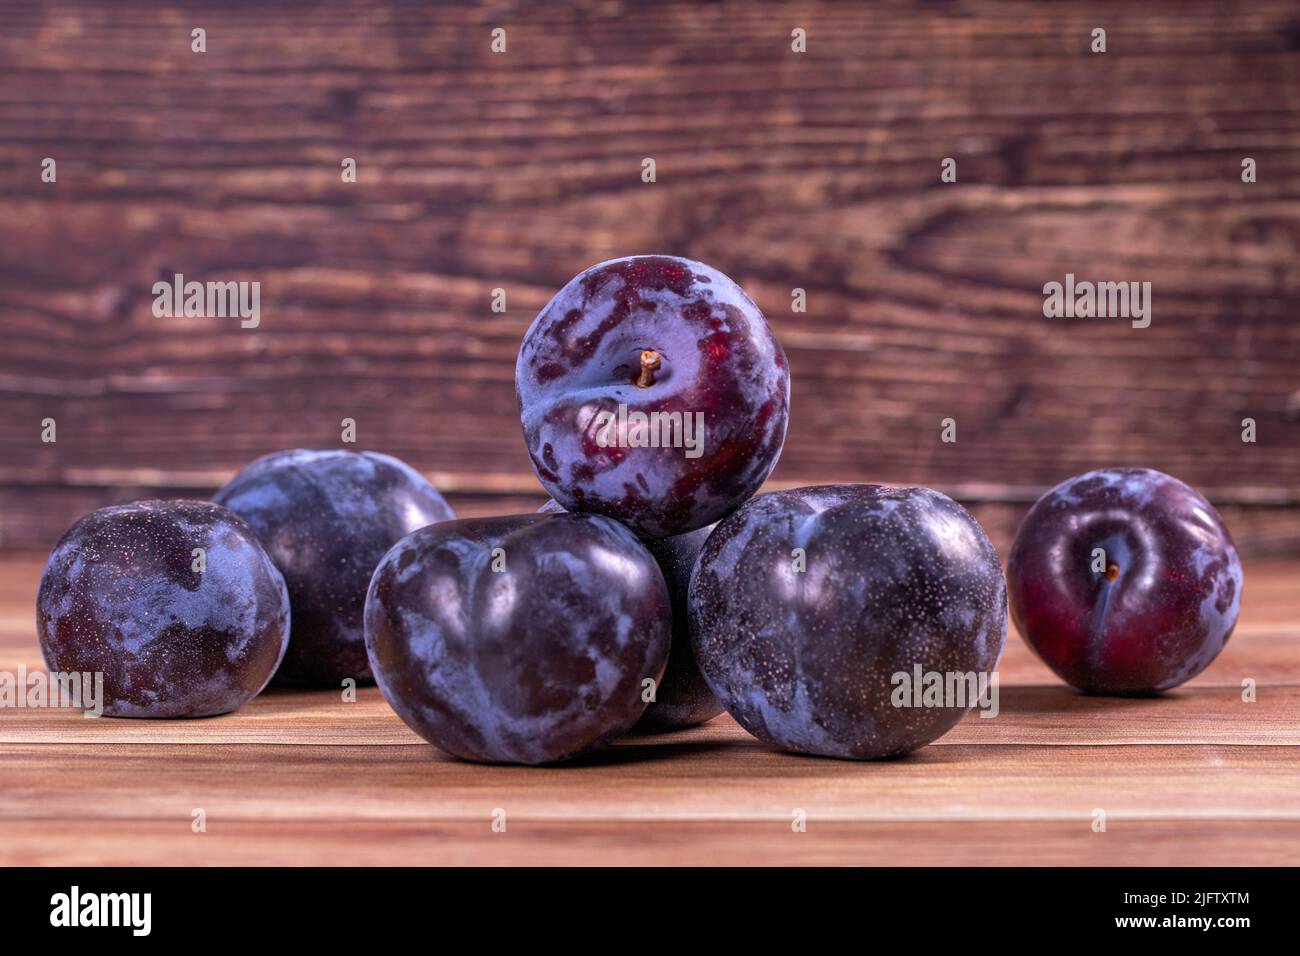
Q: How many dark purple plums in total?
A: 7